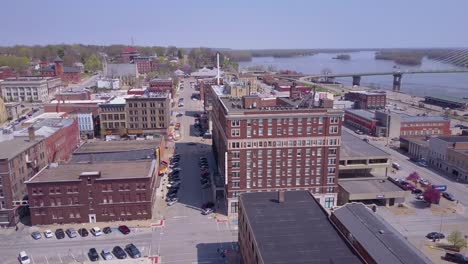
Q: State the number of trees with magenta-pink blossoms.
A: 2